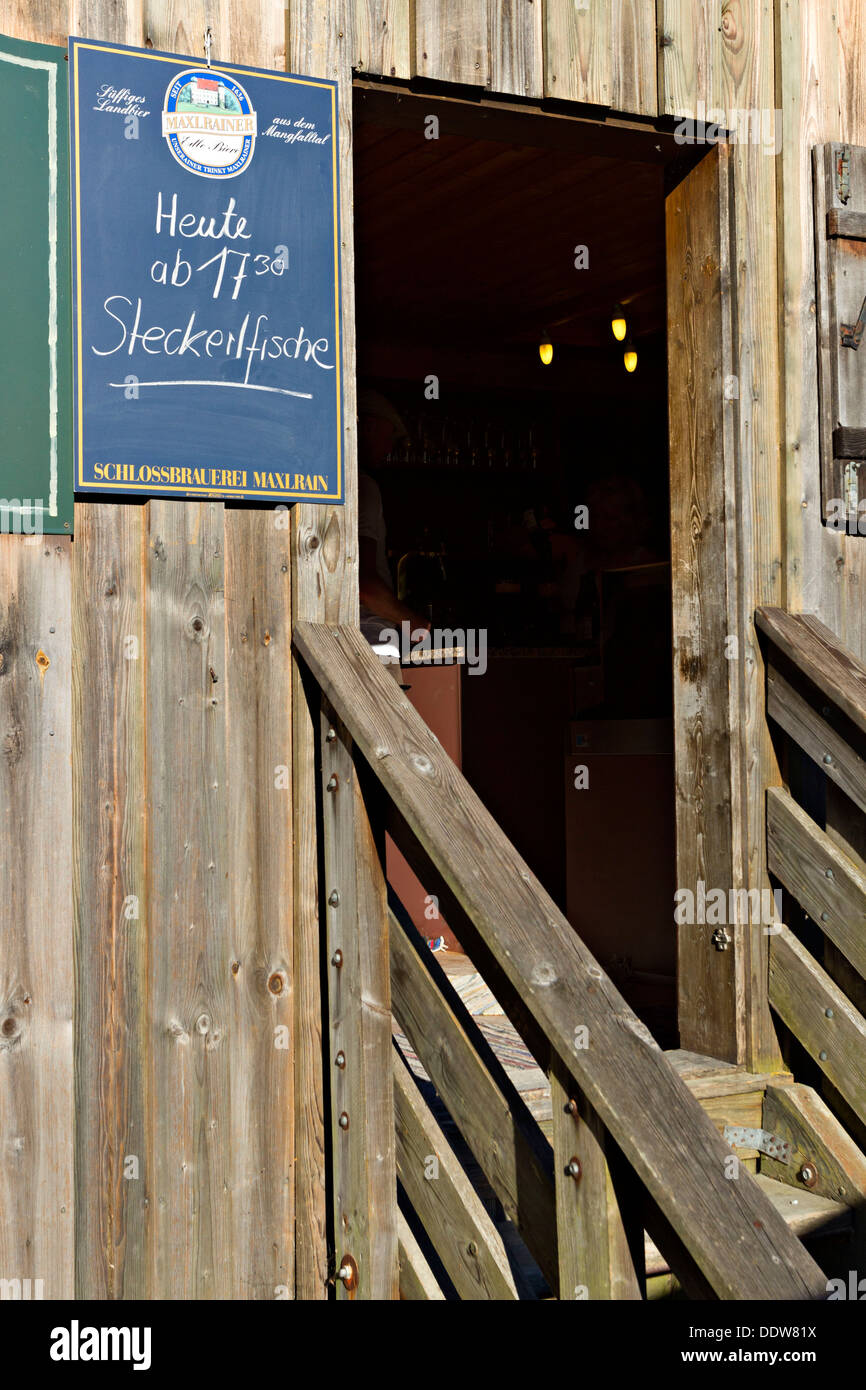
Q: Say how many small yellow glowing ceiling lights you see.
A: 3